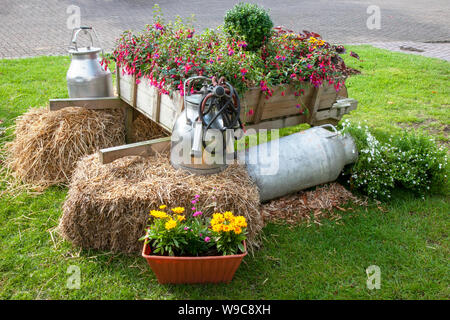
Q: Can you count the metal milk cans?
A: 3